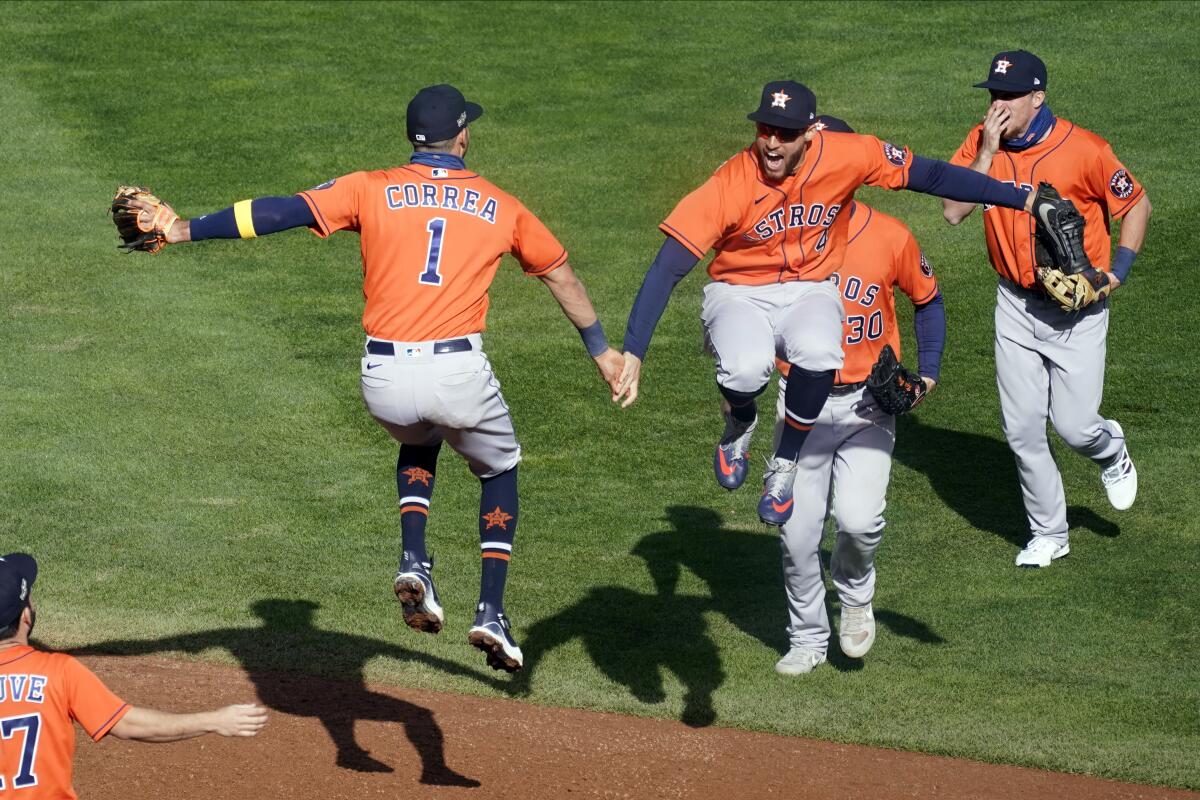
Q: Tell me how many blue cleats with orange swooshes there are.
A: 2